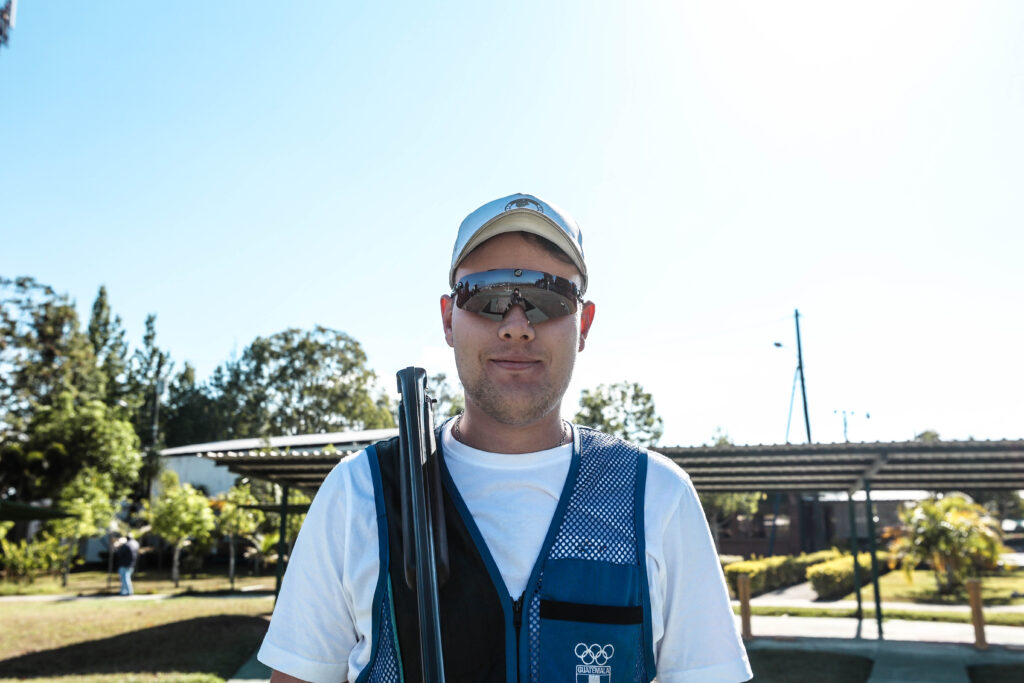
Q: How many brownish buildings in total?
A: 1